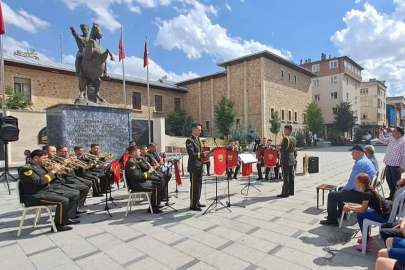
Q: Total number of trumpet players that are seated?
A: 5